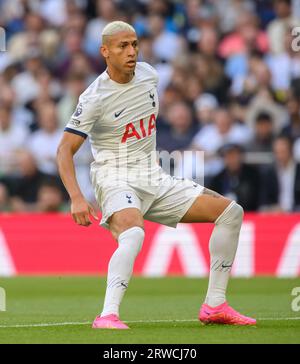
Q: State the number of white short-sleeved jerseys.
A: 1